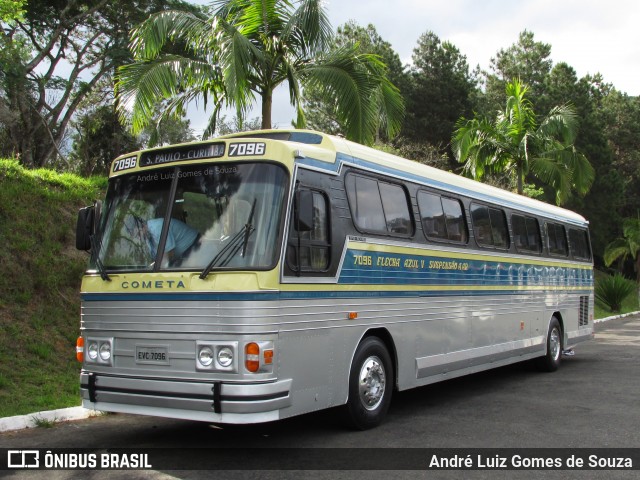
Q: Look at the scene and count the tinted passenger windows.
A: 6